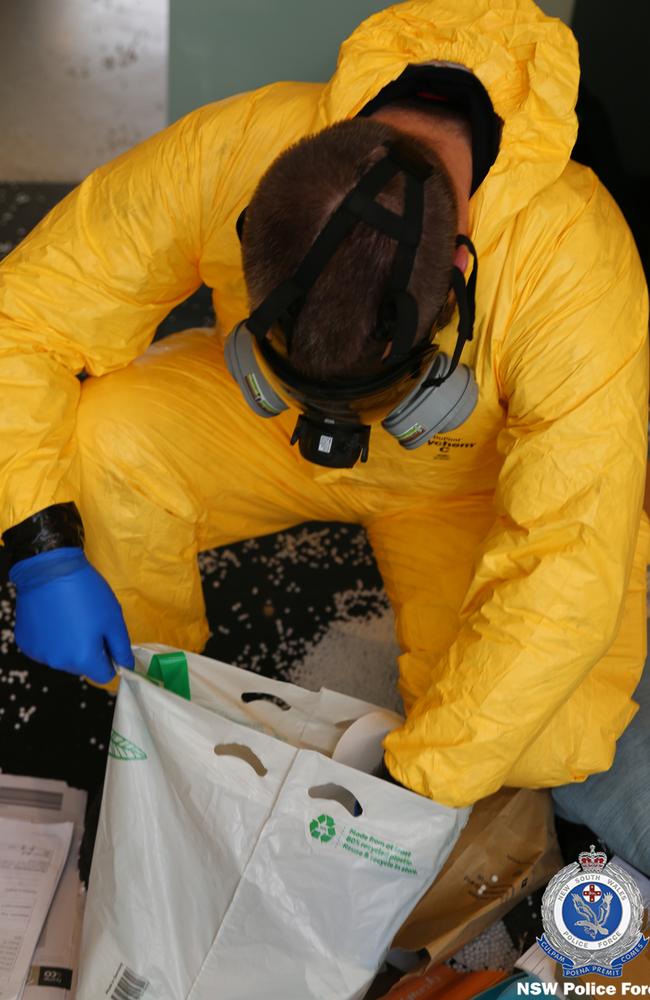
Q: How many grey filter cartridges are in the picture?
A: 2